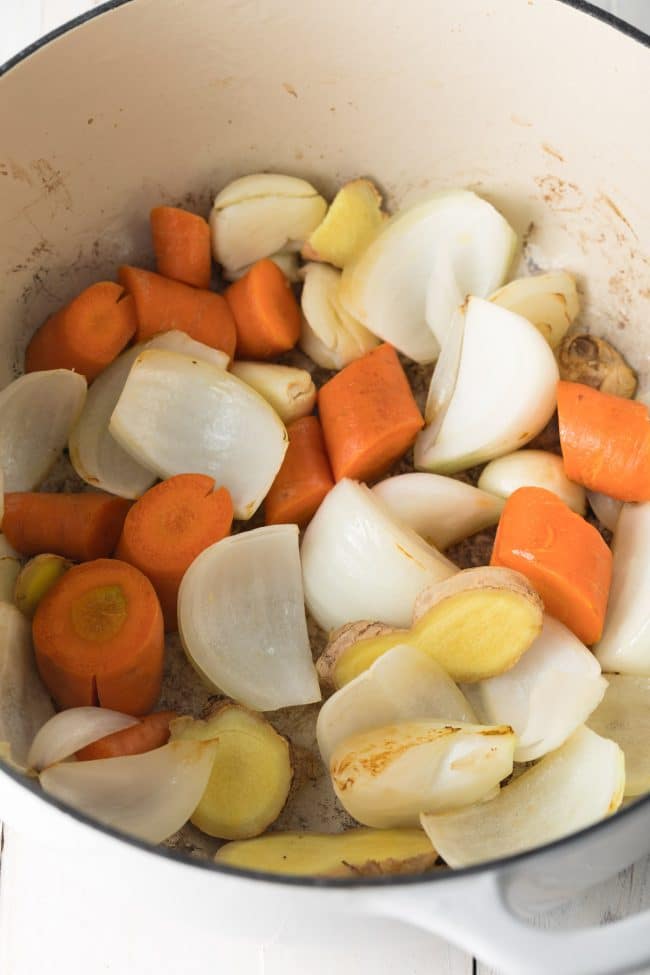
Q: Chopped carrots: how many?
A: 12